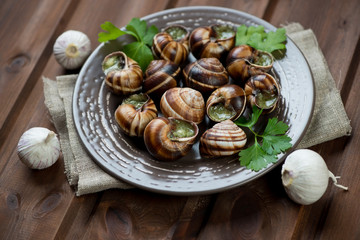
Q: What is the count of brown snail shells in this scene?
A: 12